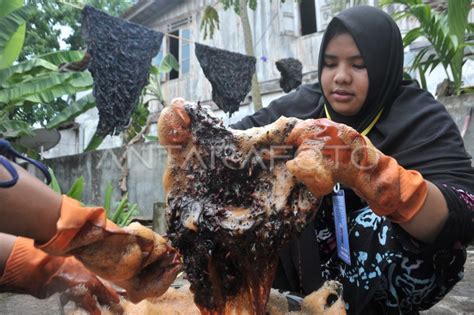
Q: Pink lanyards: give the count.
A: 0